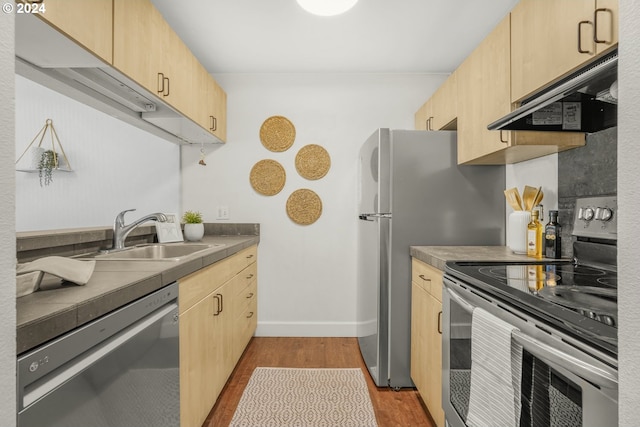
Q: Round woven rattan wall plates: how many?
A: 4